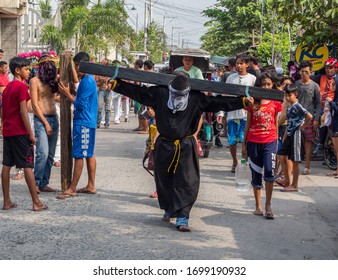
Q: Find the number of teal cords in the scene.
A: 2